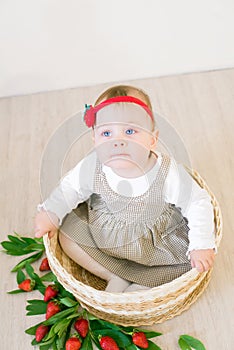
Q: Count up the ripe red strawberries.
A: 9